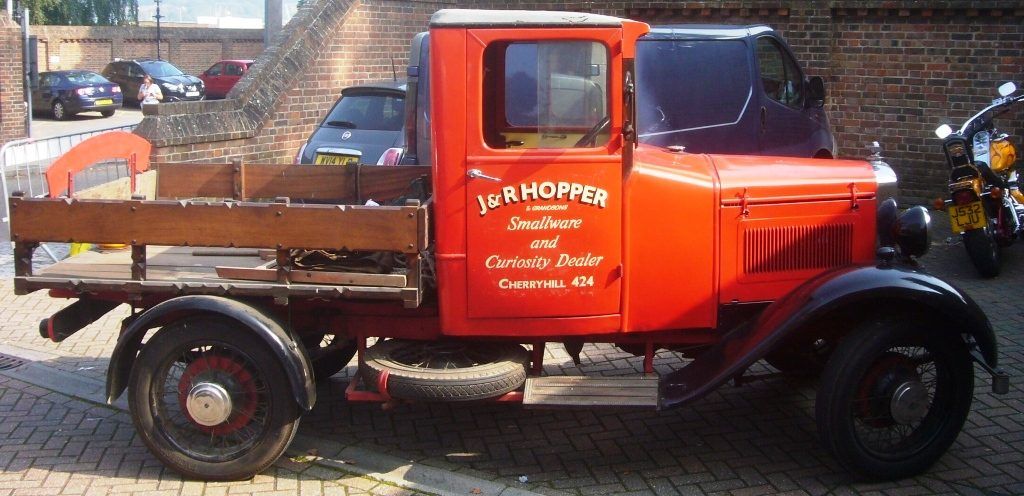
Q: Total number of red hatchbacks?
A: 1